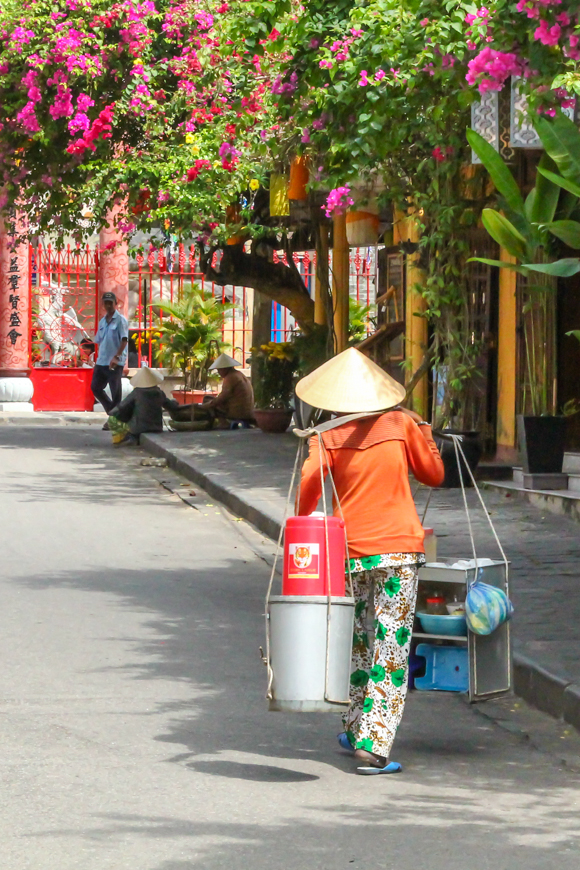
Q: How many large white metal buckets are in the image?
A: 1